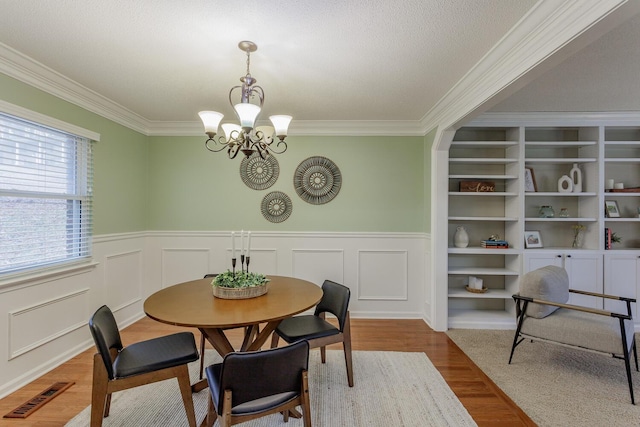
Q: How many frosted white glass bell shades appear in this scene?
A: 5